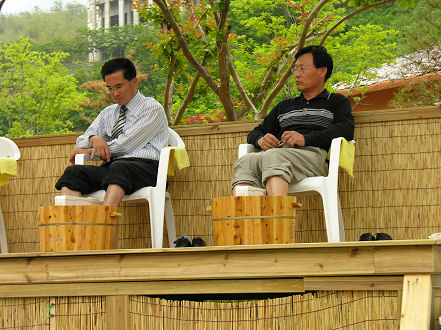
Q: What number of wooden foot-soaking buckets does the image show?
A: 2